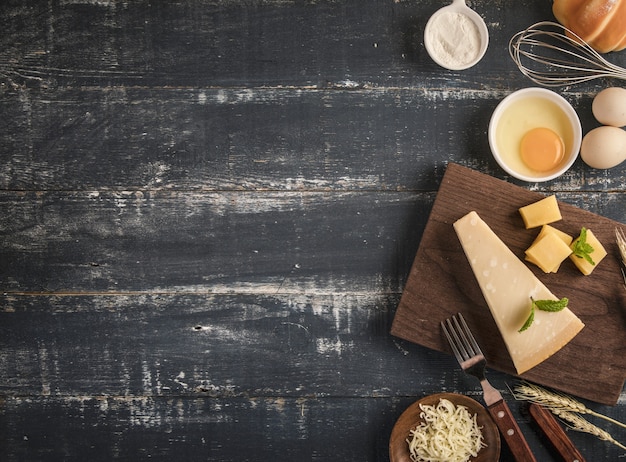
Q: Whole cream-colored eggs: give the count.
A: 2